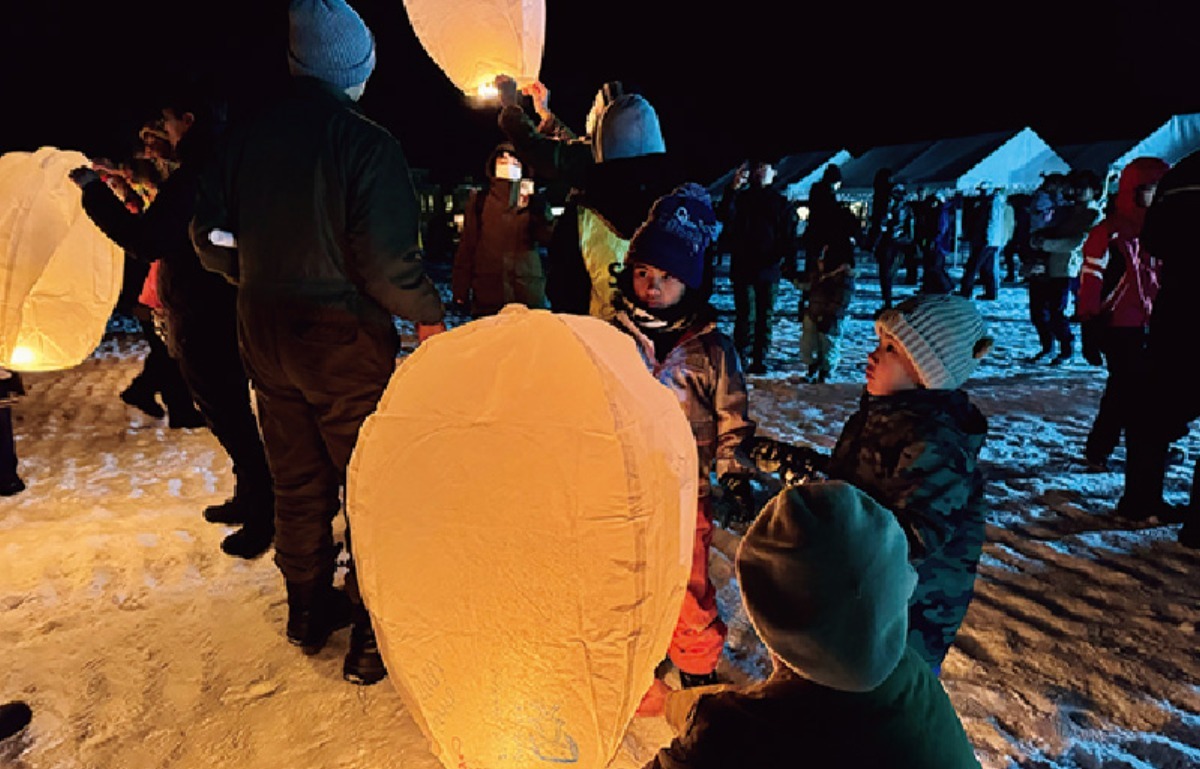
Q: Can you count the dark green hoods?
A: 1